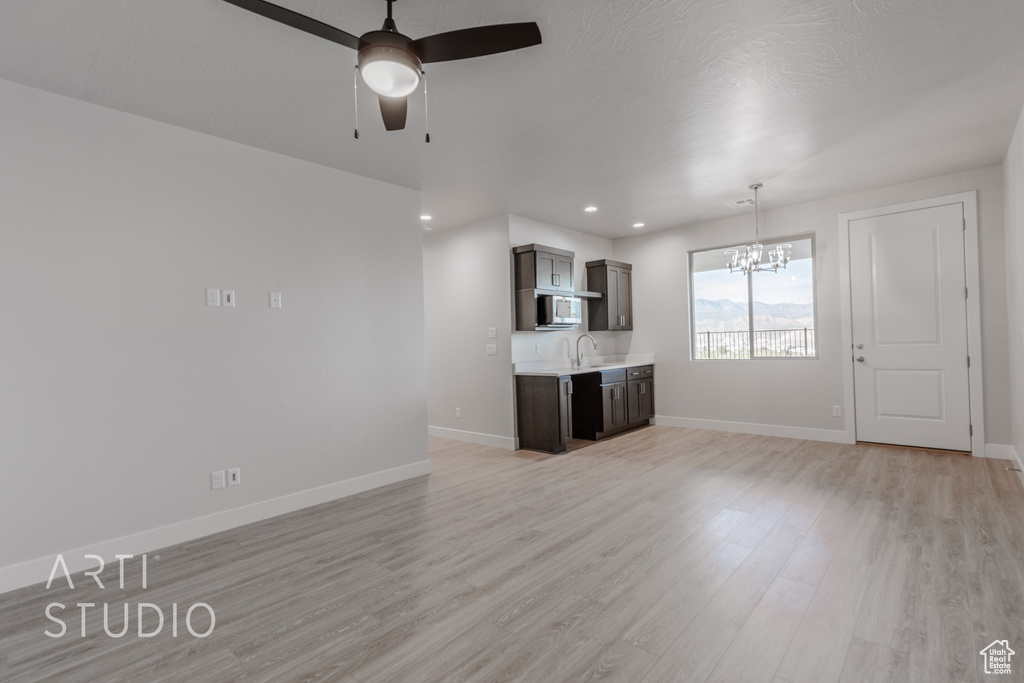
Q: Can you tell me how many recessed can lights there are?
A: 3